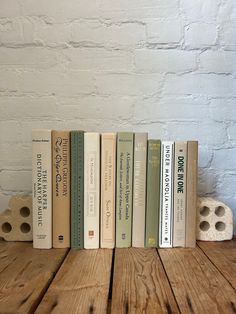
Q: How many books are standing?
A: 11